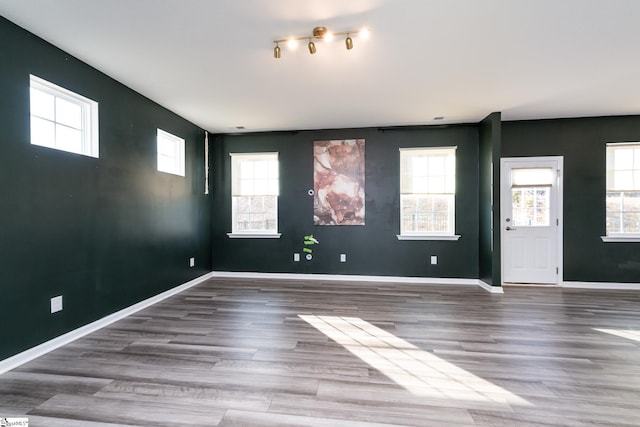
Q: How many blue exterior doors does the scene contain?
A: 0